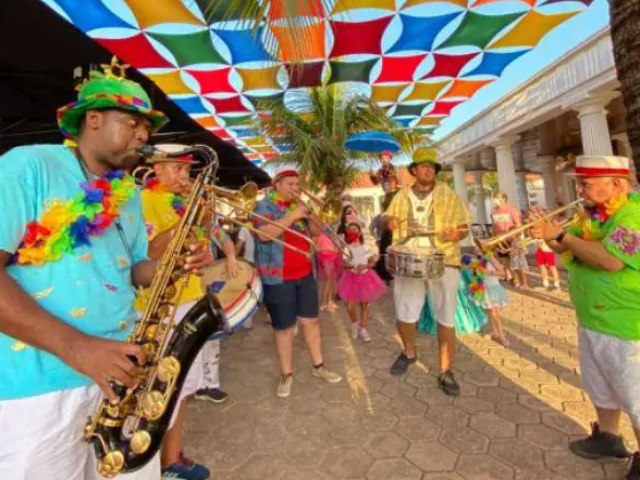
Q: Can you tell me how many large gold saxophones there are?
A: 1